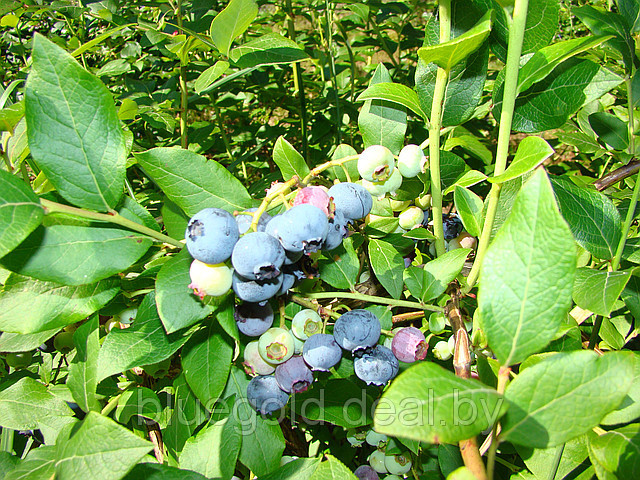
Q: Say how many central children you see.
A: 0